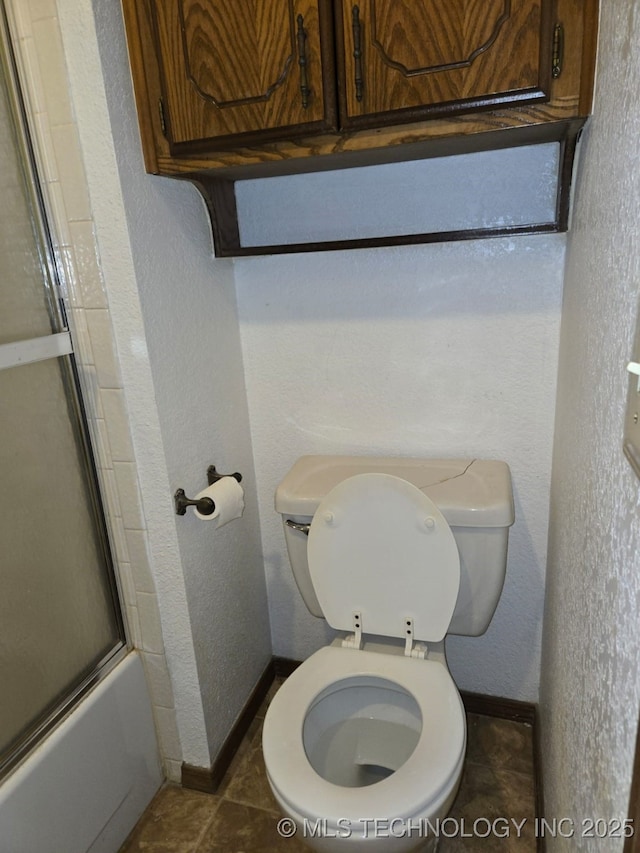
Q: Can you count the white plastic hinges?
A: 2